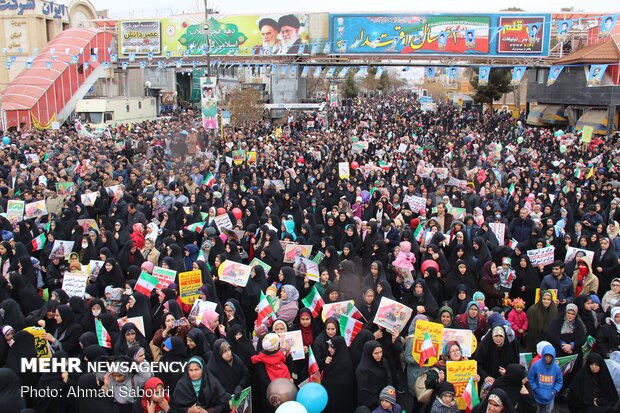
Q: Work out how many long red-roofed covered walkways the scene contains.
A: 1